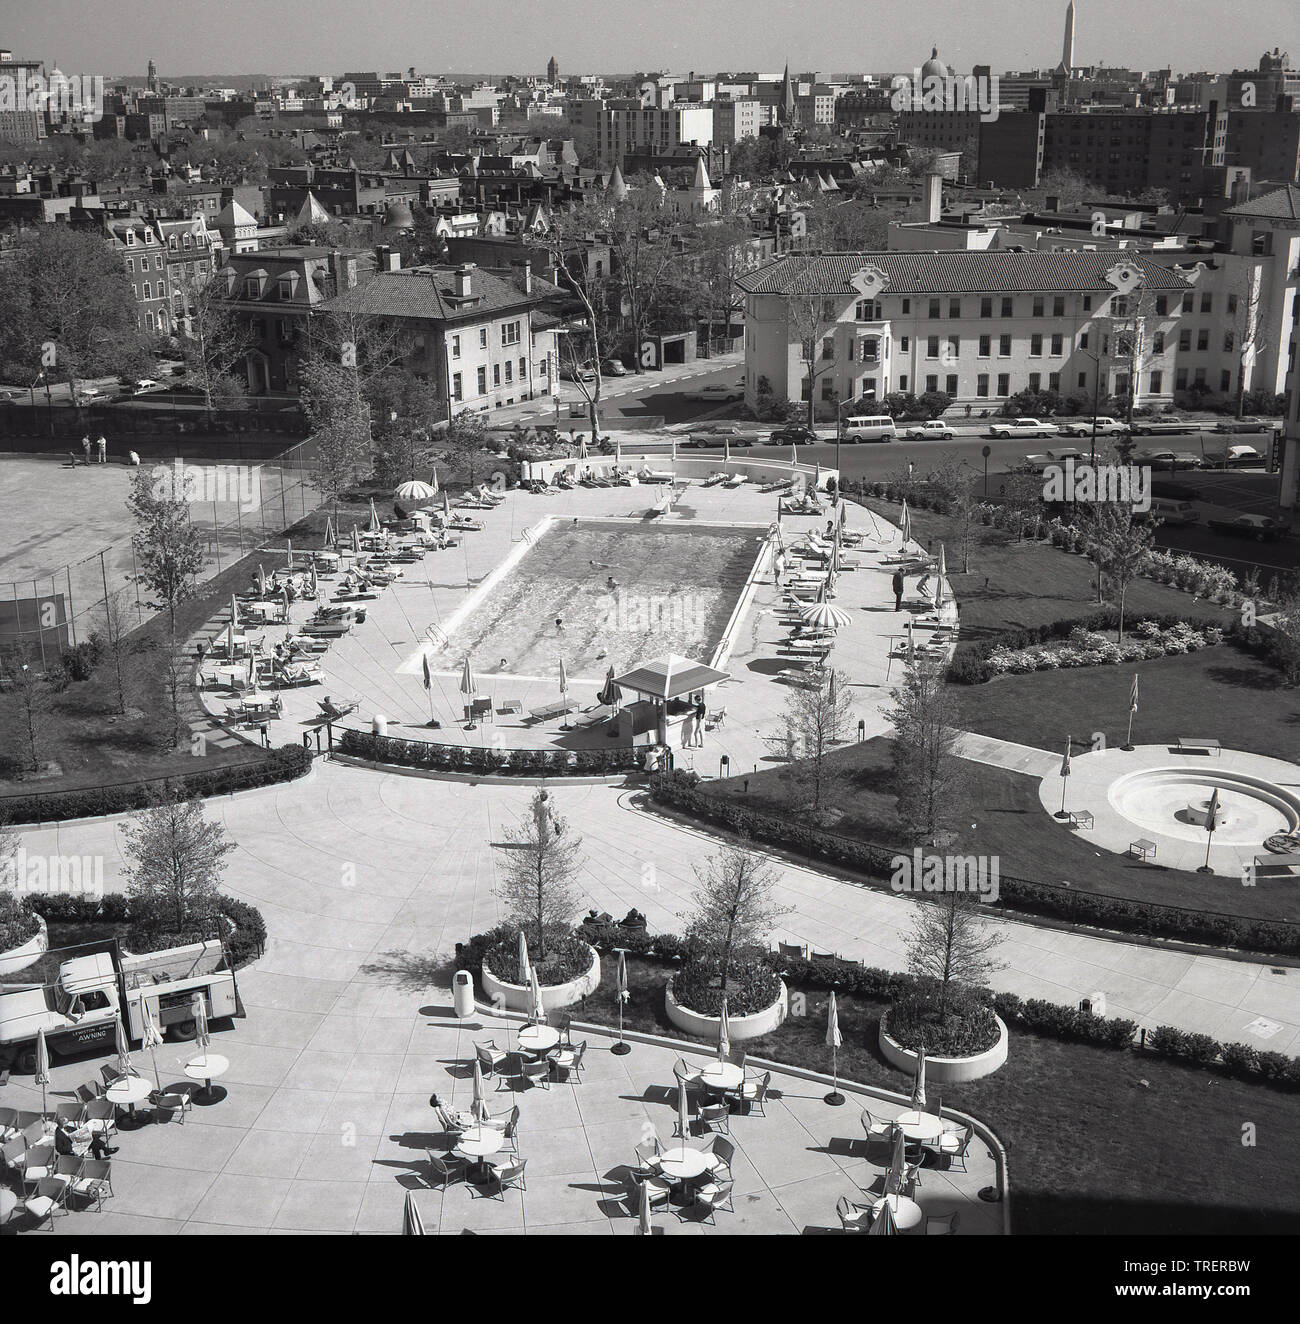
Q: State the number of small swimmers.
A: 6